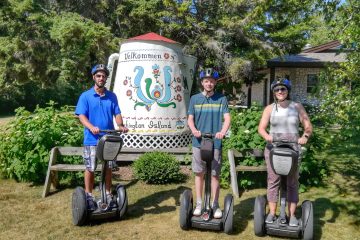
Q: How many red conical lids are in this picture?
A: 1